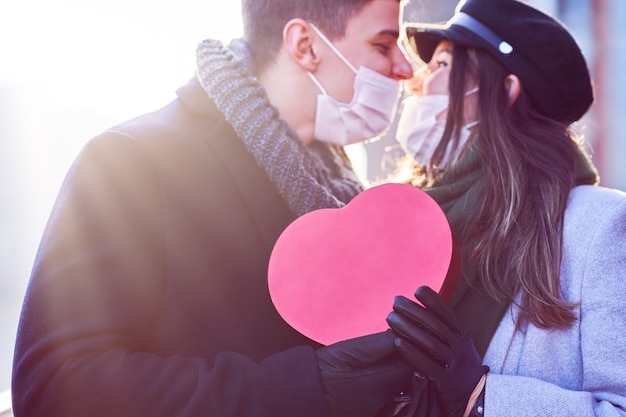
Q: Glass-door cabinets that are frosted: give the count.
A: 0